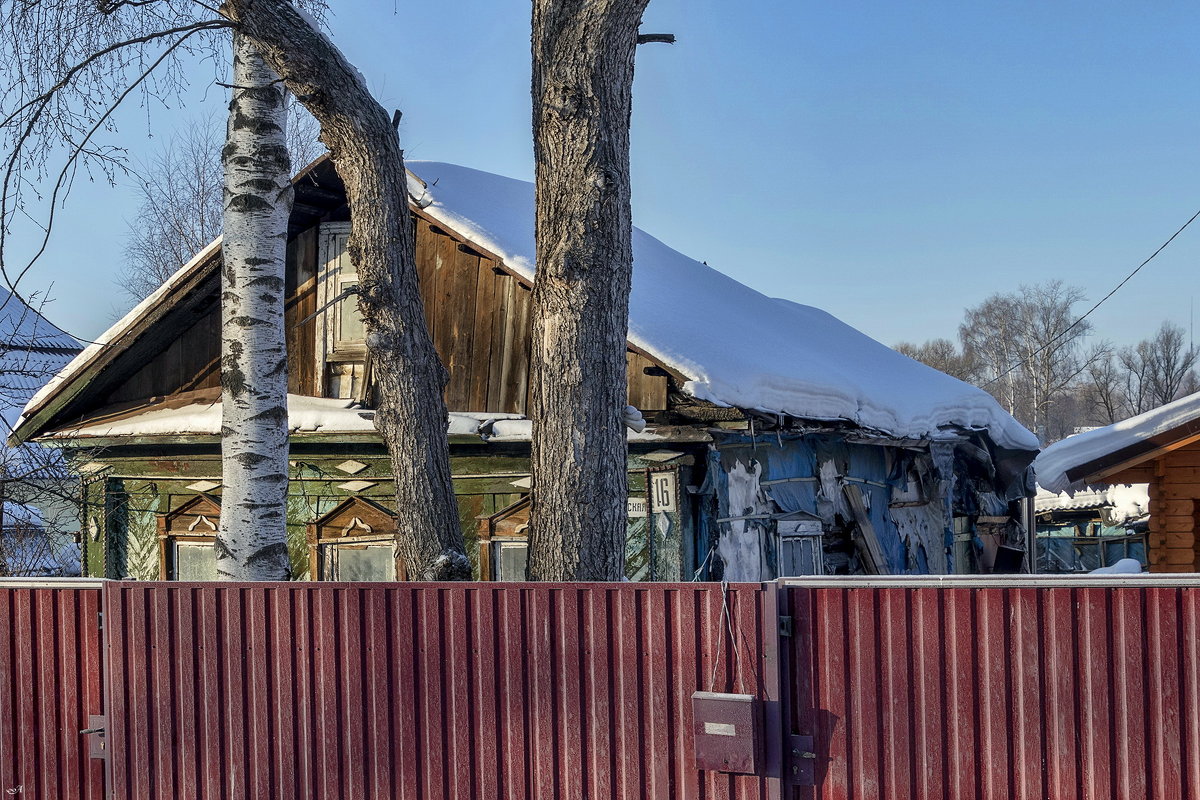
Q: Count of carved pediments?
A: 3